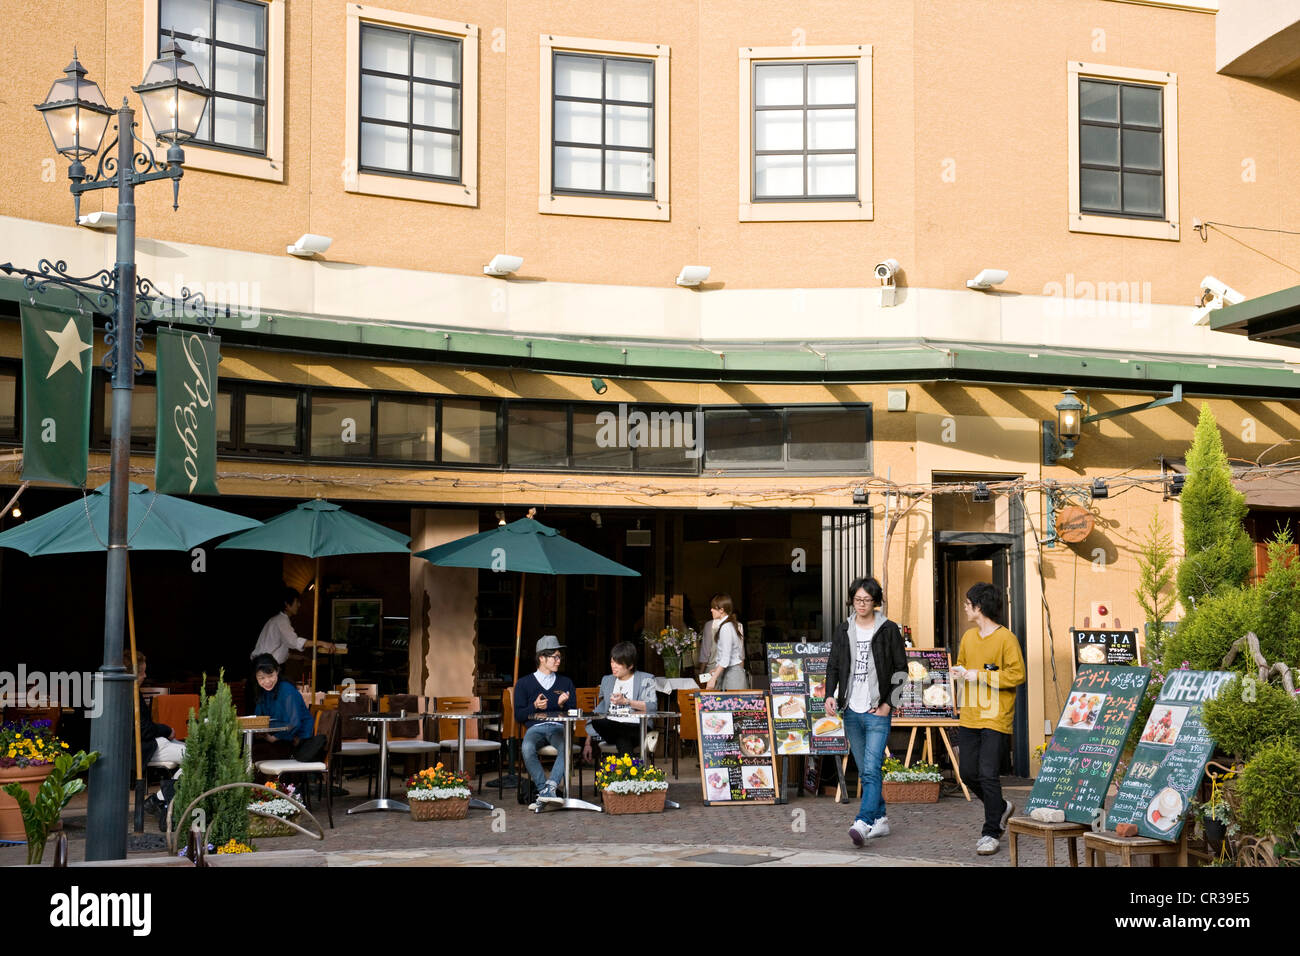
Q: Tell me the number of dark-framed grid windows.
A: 5